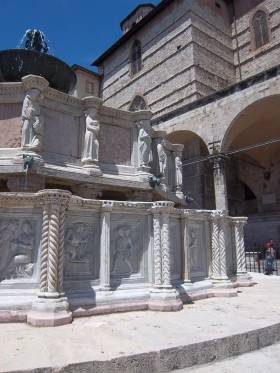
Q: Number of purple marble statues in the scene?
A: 0